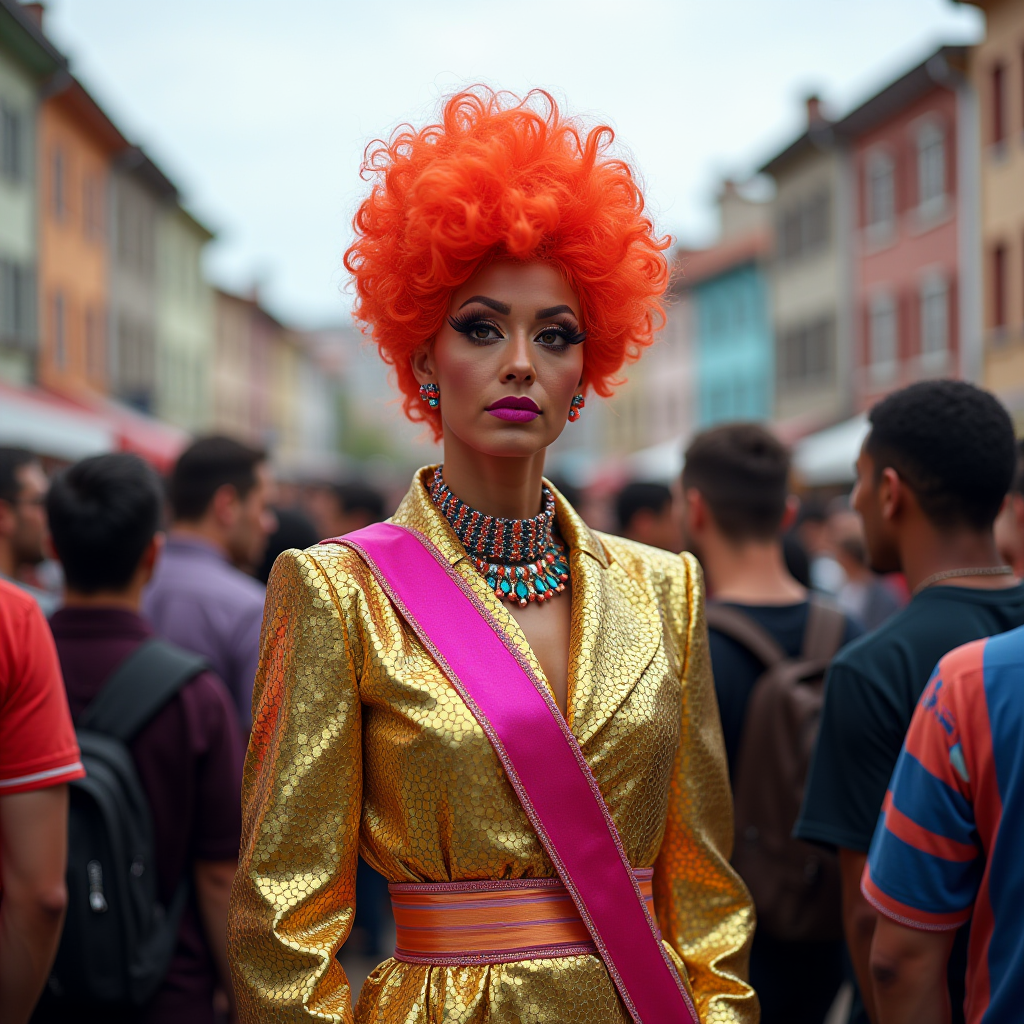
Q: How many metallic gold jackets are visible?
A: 1